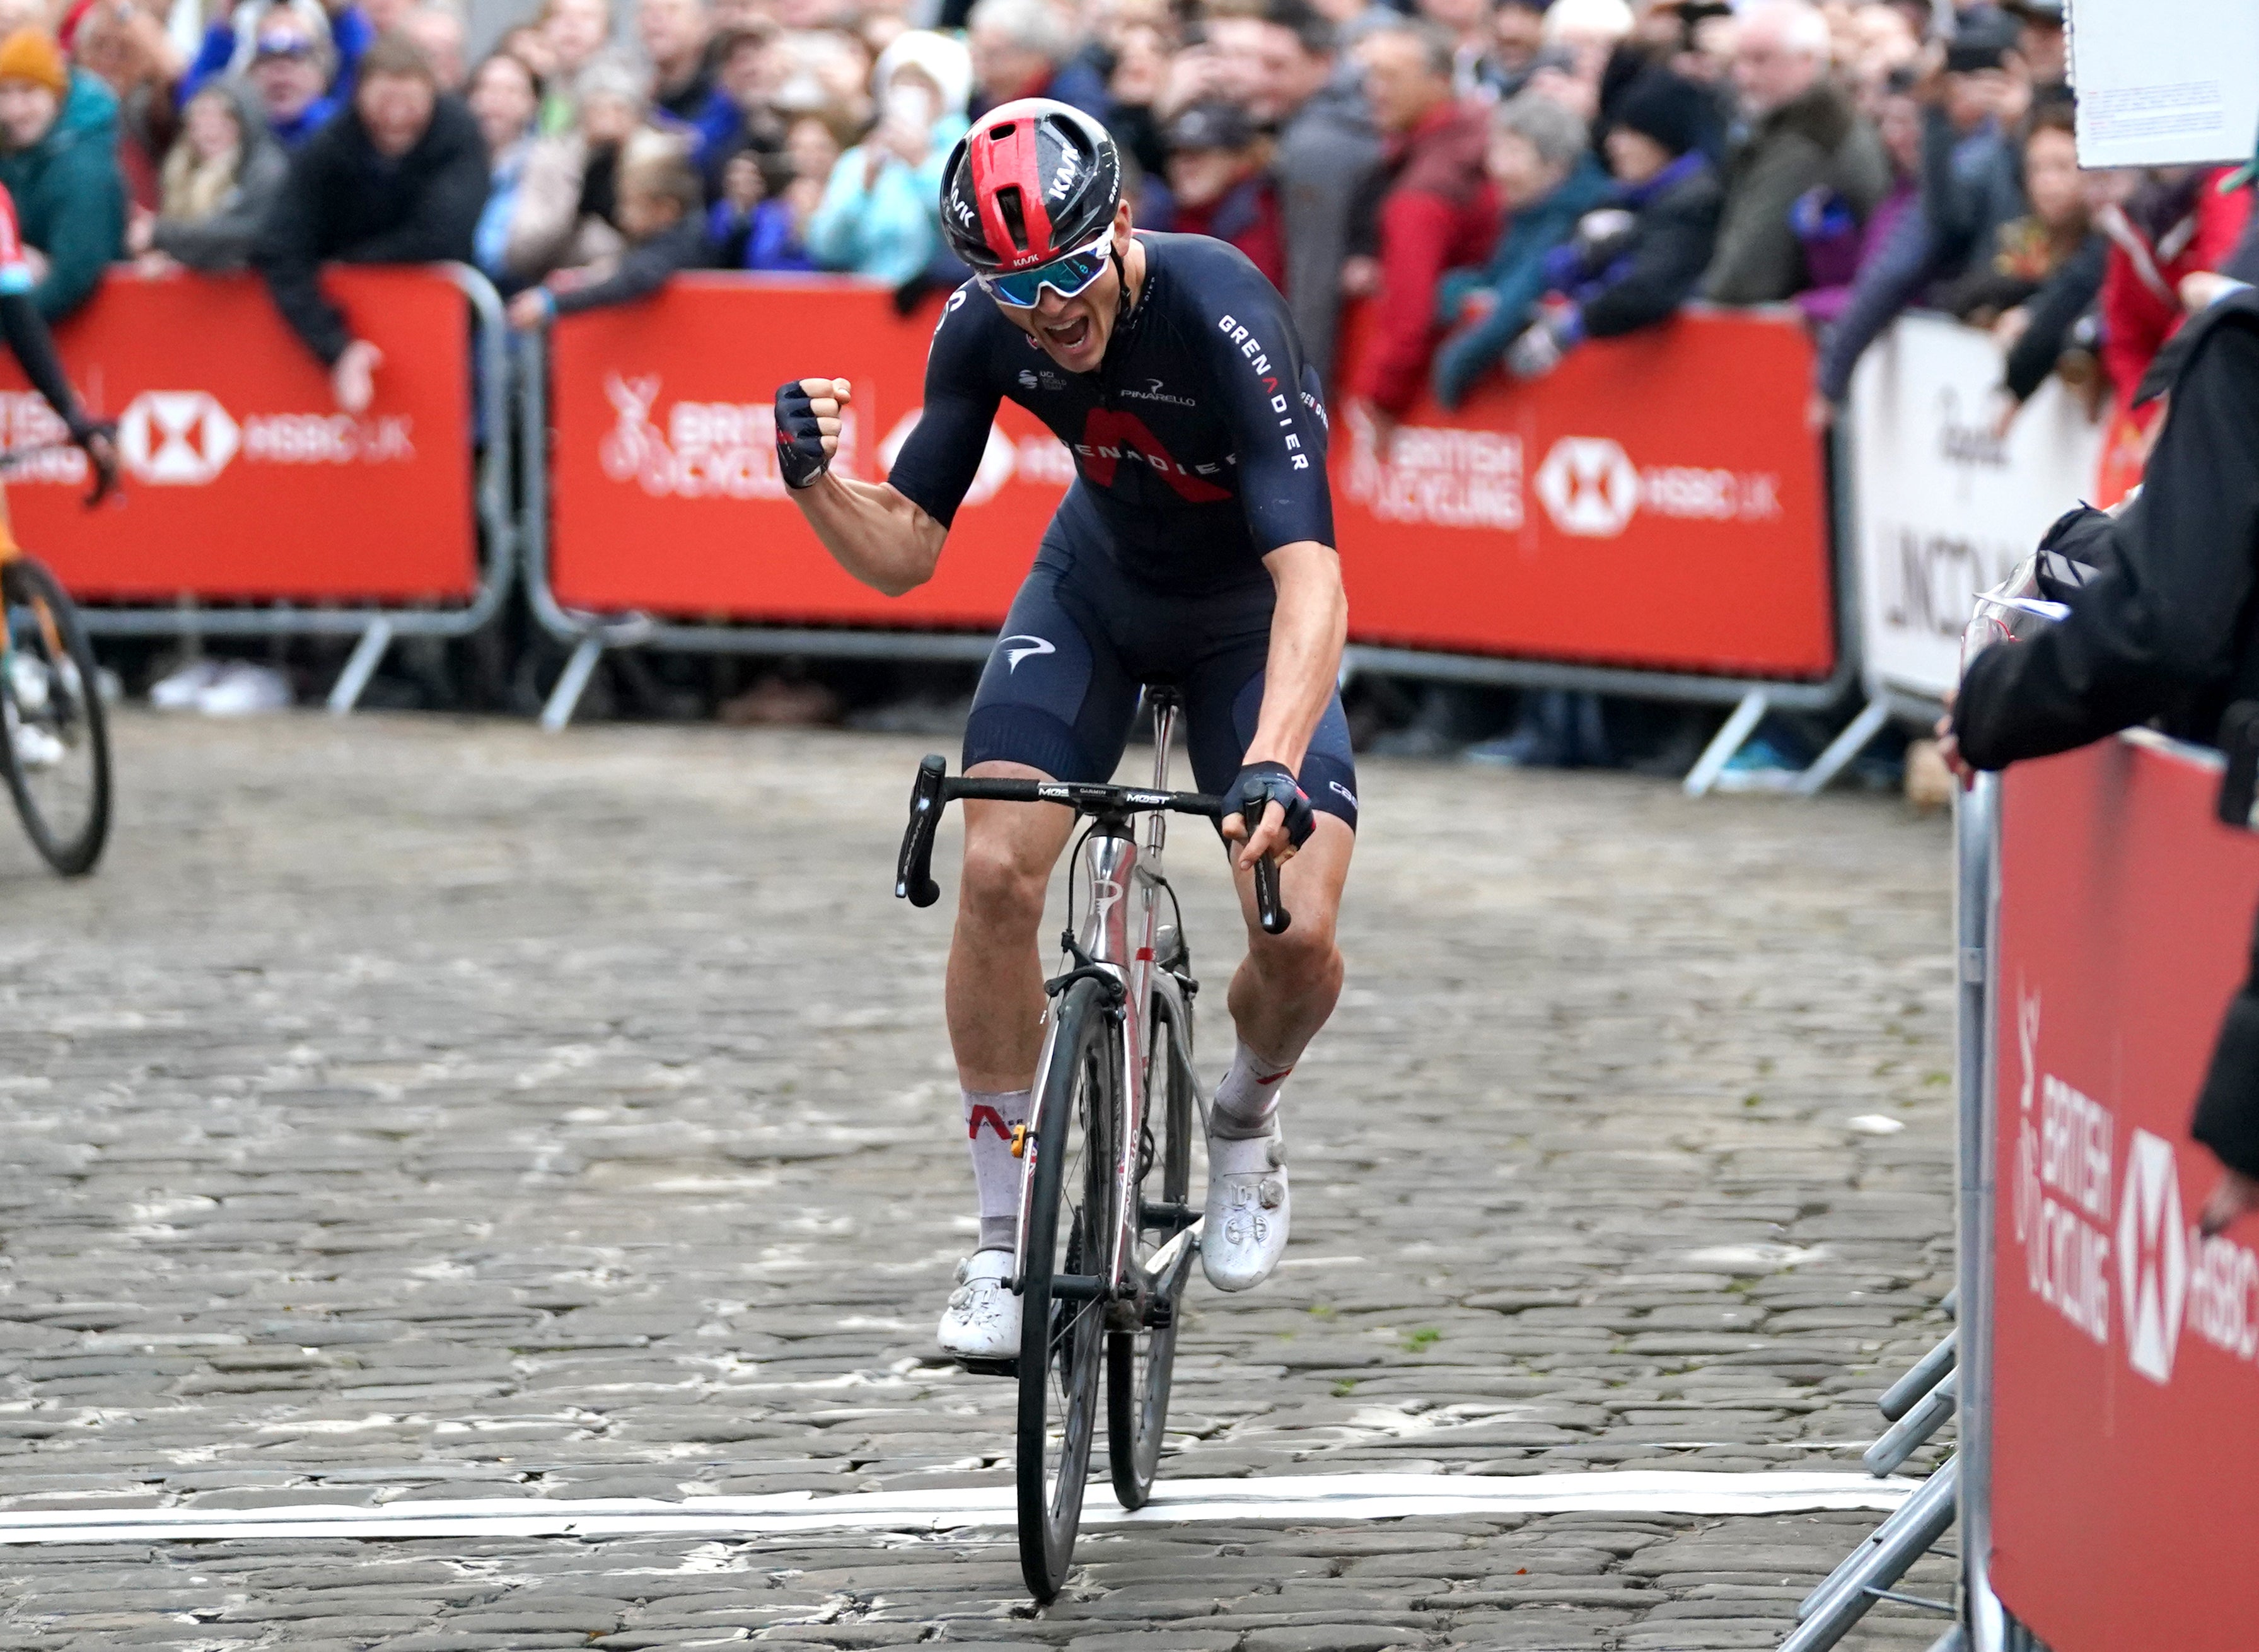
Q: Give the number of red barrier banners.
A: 4